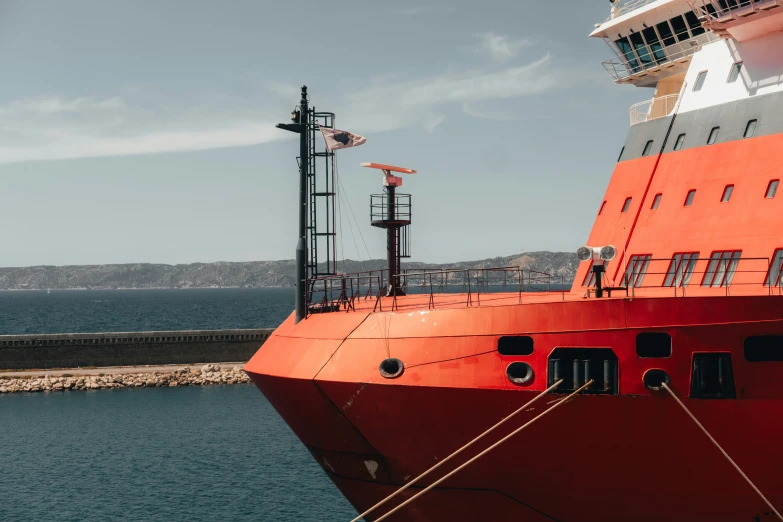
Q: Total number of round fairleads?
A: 3